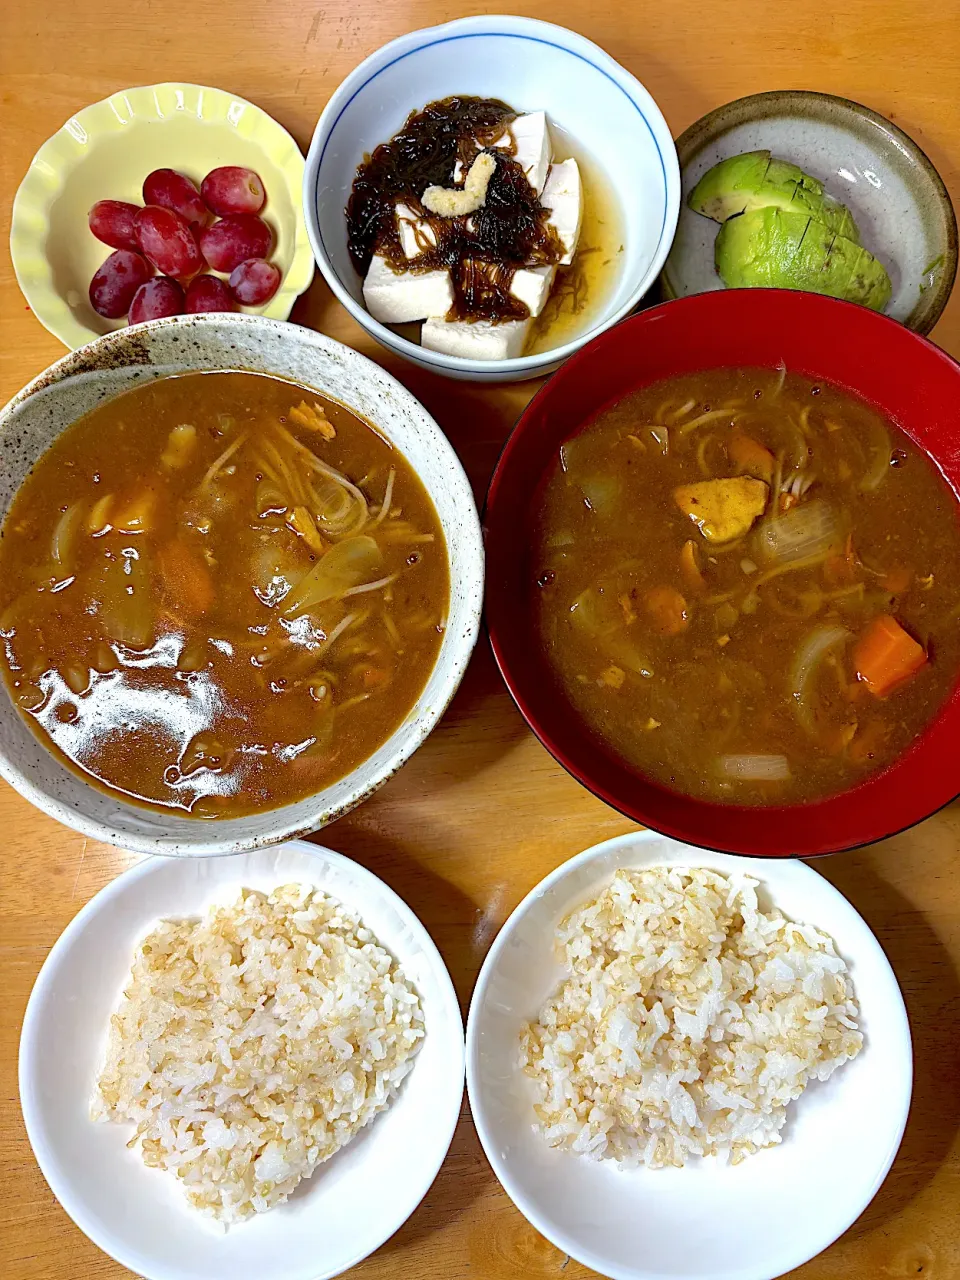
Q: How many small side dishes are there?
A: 3